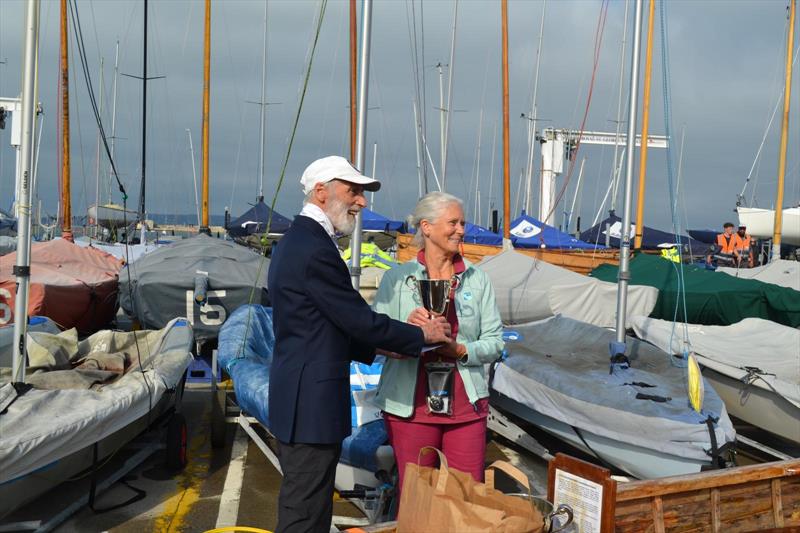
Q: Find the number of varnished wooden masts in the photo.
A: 6